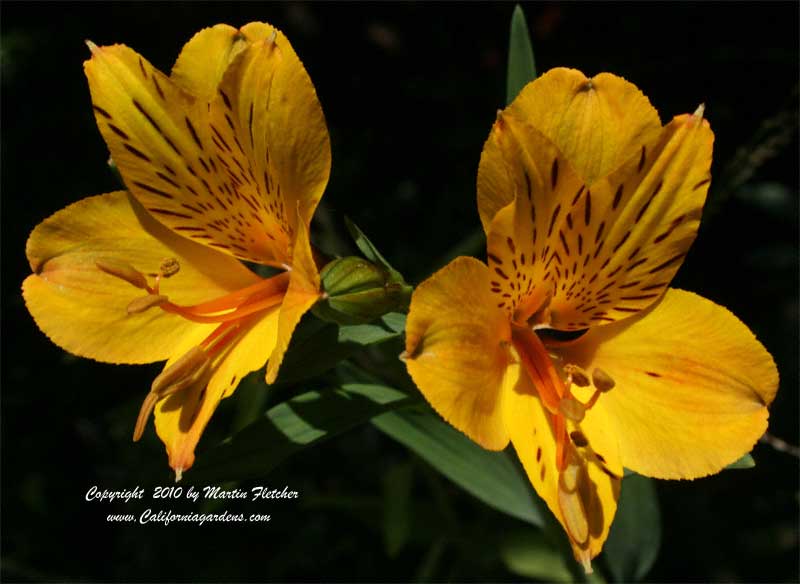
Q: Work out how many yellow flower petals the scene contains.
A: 12